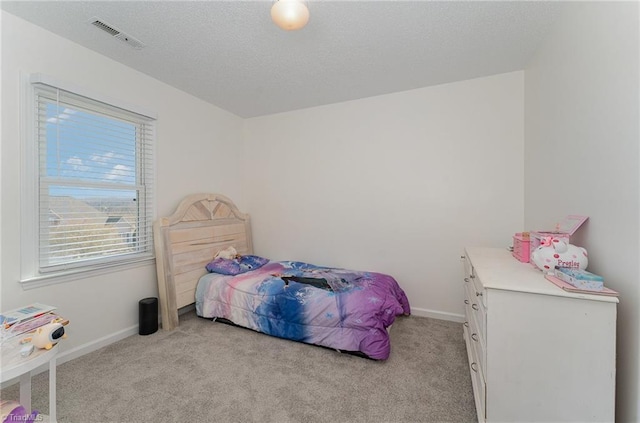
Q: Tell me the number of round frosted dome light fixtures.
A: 1